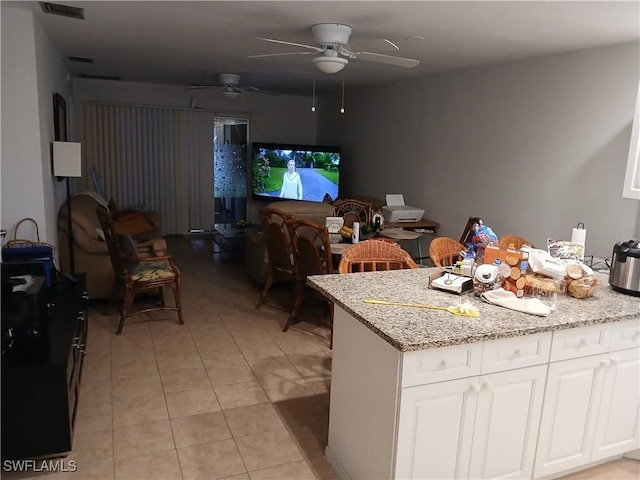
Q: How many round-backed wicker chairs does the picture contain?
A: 3